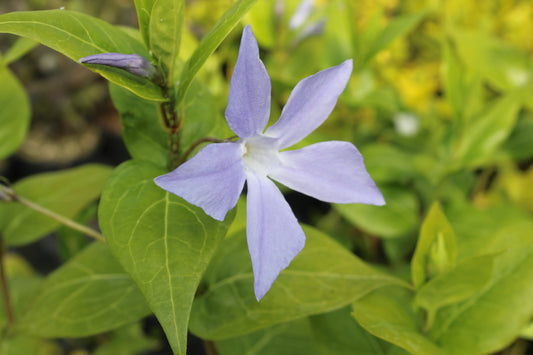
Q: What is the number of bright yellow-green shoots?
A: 1